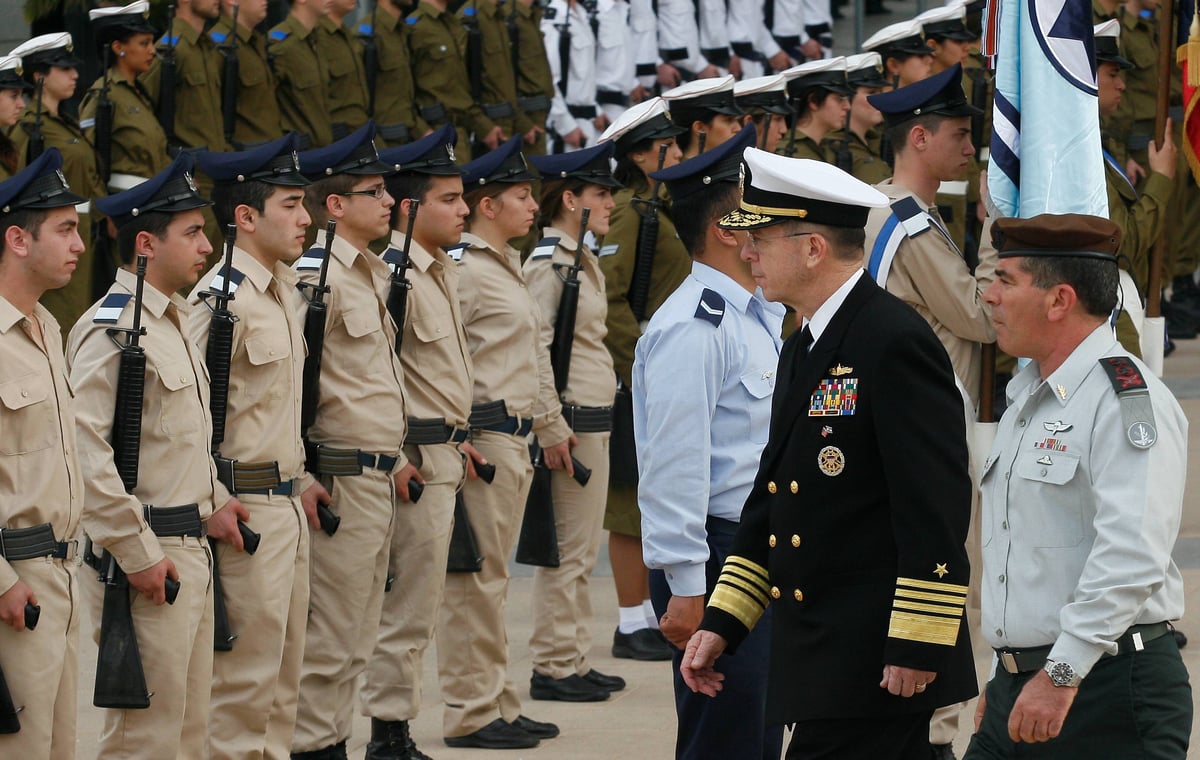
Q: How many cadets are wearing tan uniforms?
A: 8